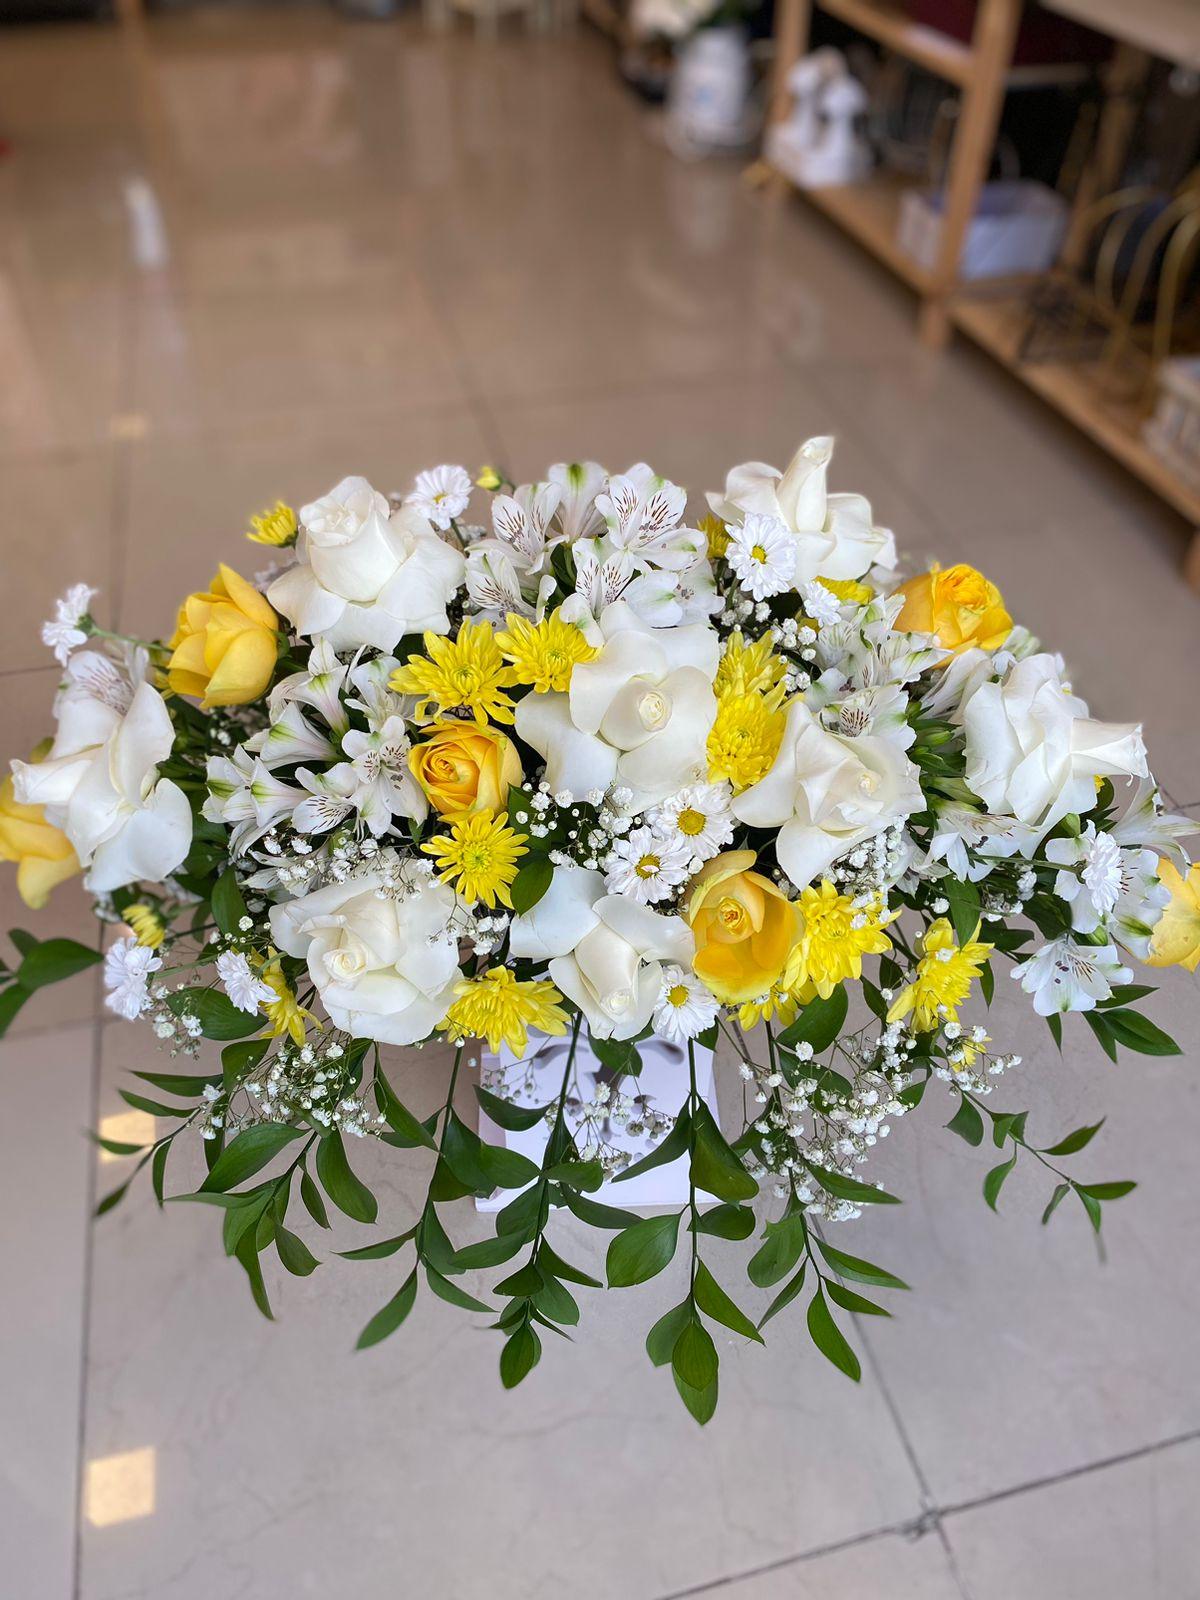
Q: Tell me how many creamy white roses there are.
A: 8